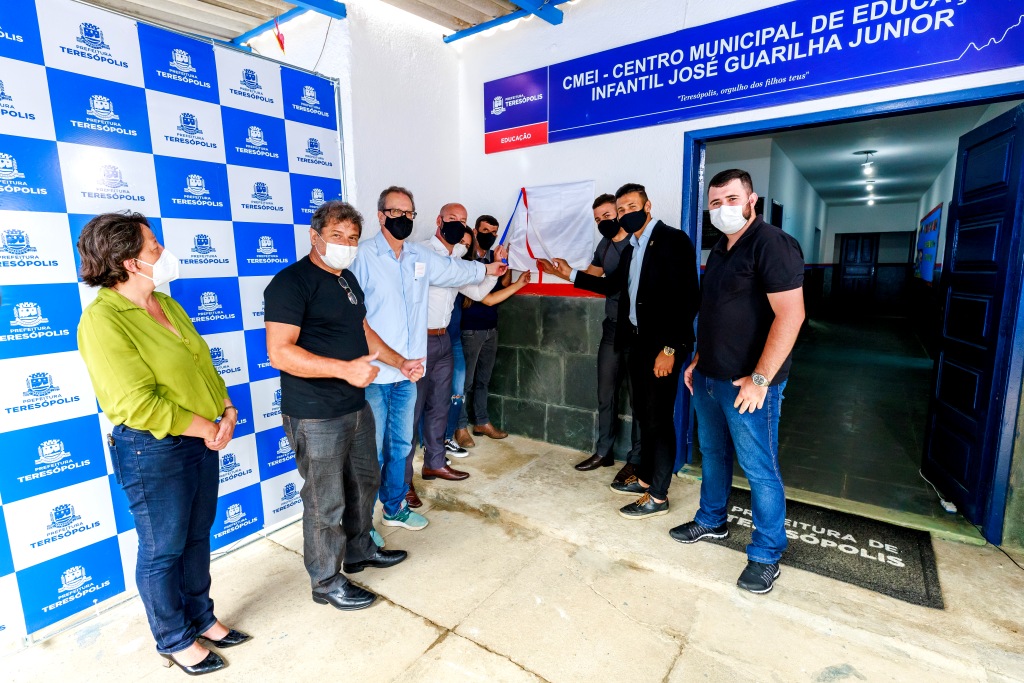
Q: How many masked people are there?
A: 9